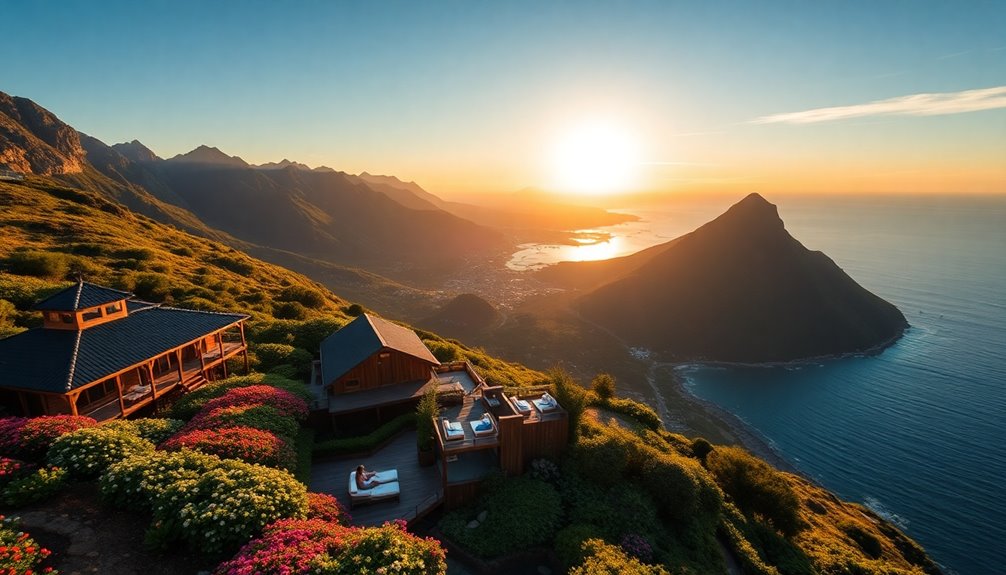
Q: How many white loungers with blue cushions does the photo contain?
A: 4